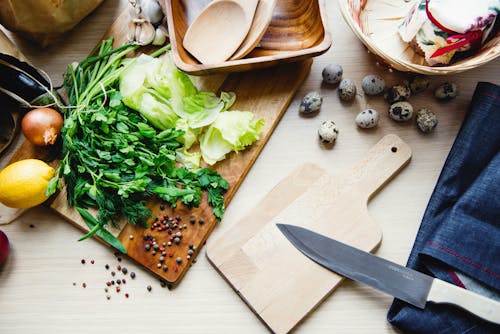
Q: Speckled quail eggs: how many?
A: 11